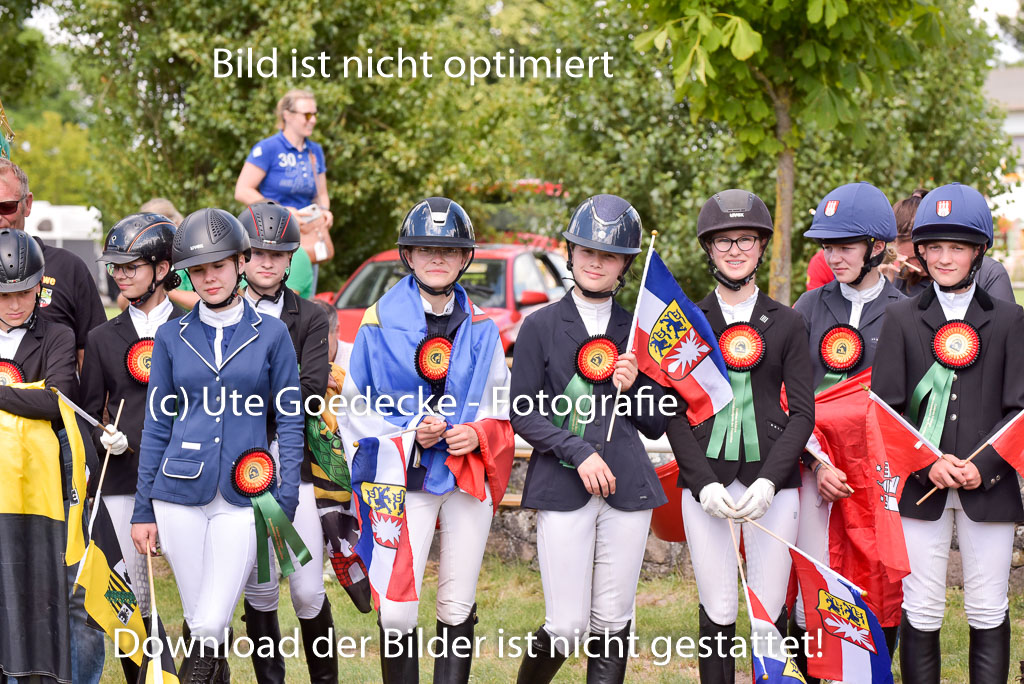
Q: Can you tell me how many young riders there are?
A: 9